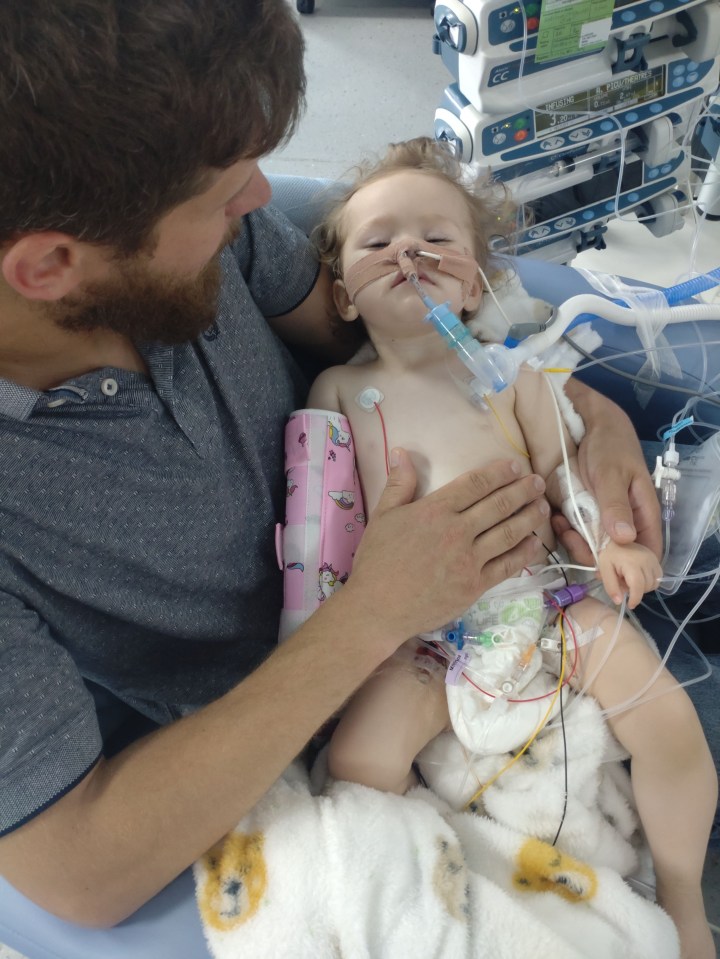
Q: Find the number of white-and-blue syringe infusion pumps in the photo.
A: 3